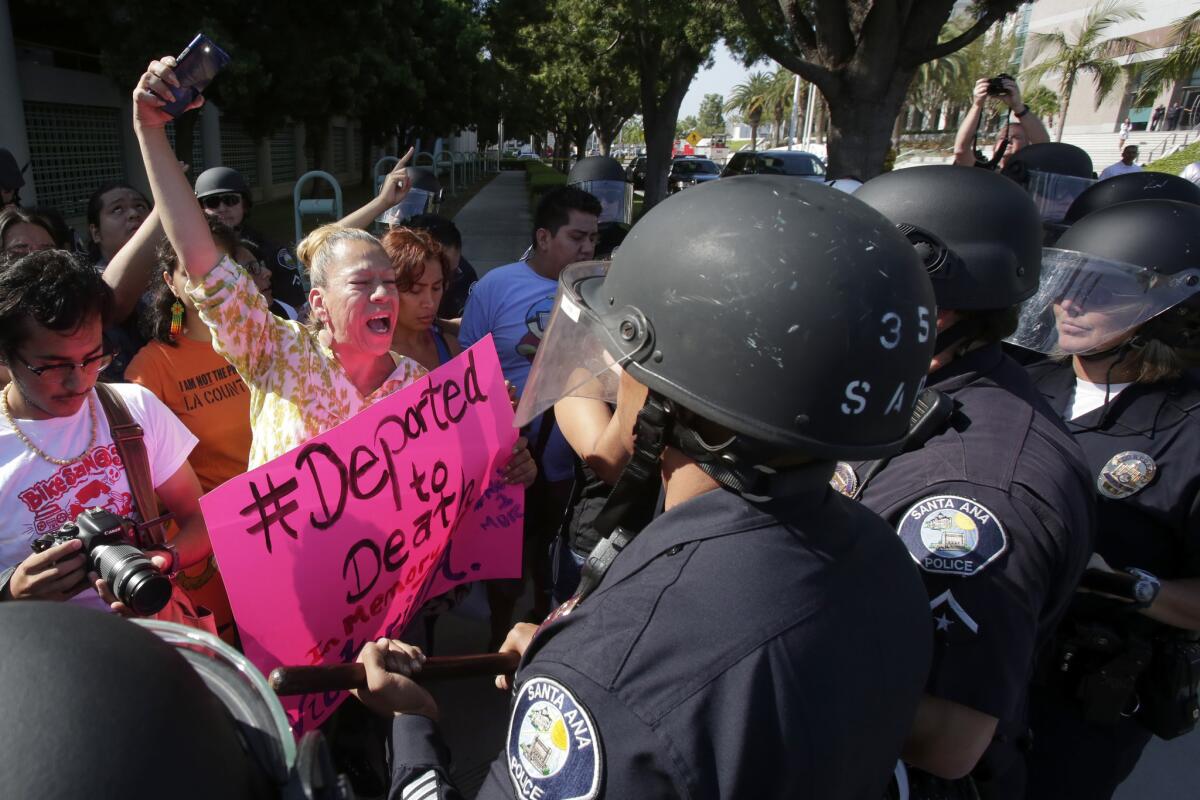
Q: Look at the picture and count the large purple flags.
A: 0